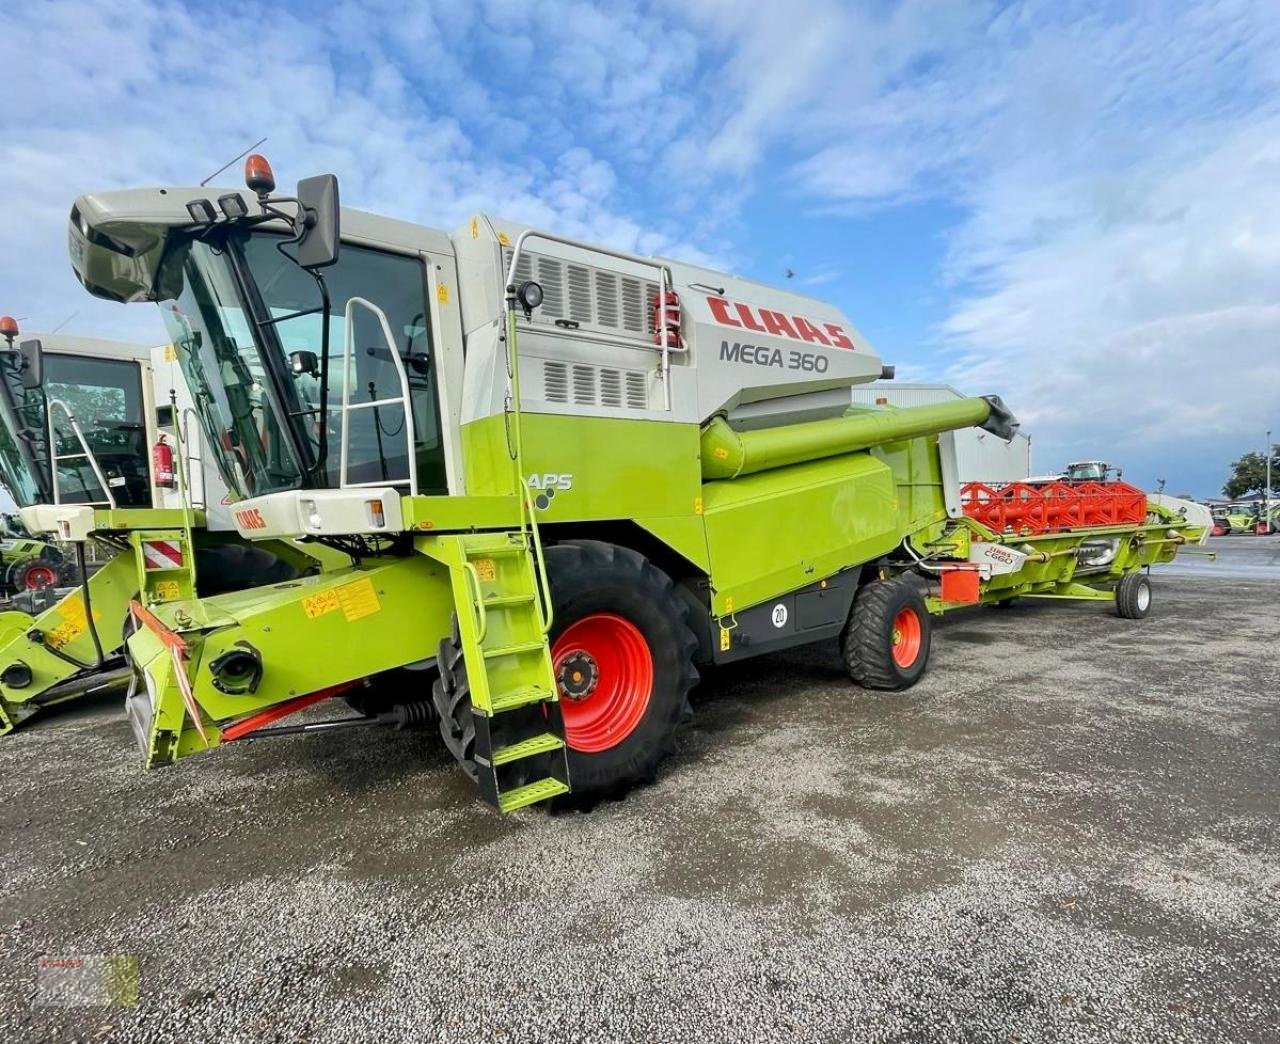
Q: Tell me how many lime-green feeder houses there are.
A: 2